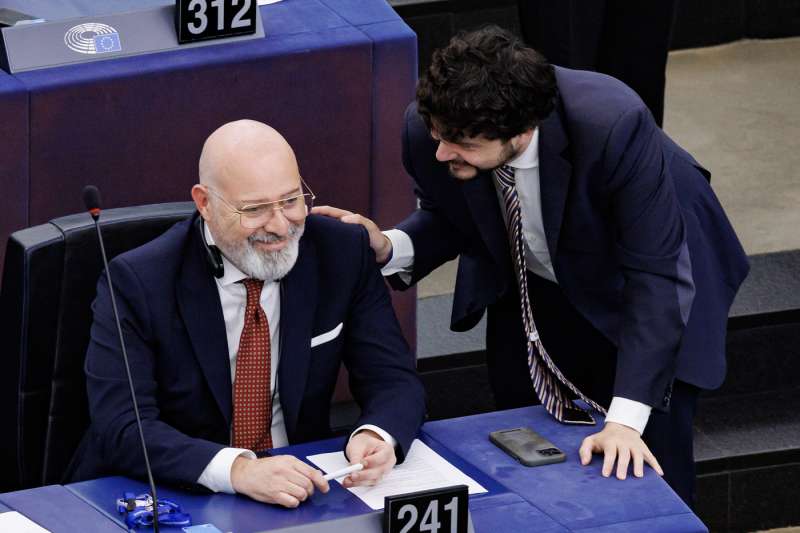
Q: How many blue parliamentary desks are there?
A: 2